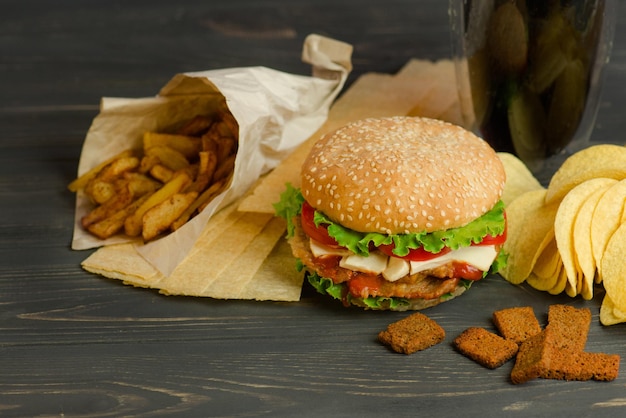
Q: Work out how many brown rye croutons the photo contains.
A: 6